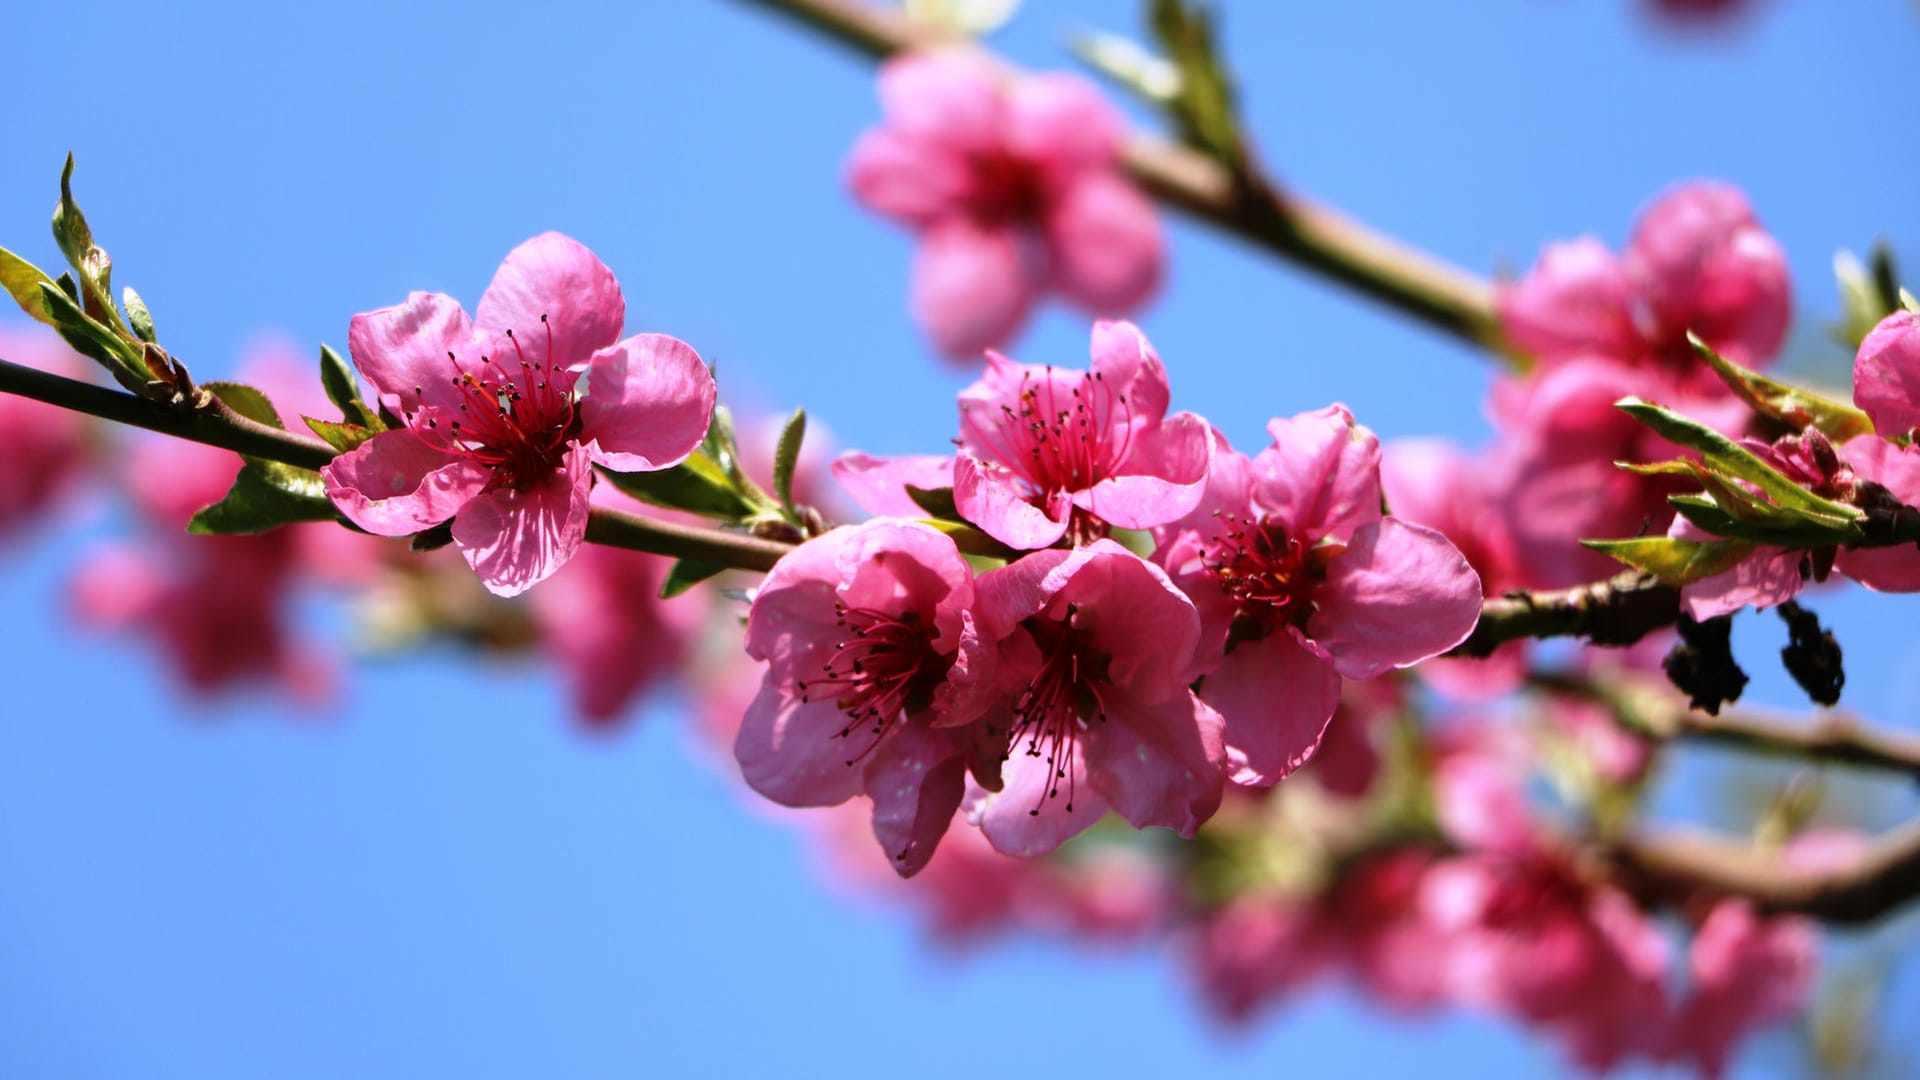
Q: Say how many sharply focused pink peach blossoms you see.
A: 5